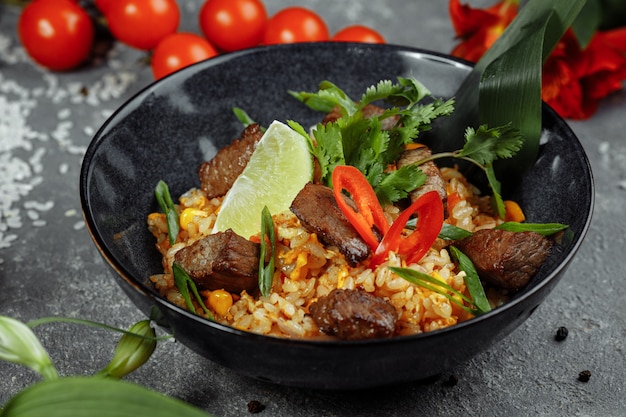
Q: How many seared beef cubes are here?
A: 7